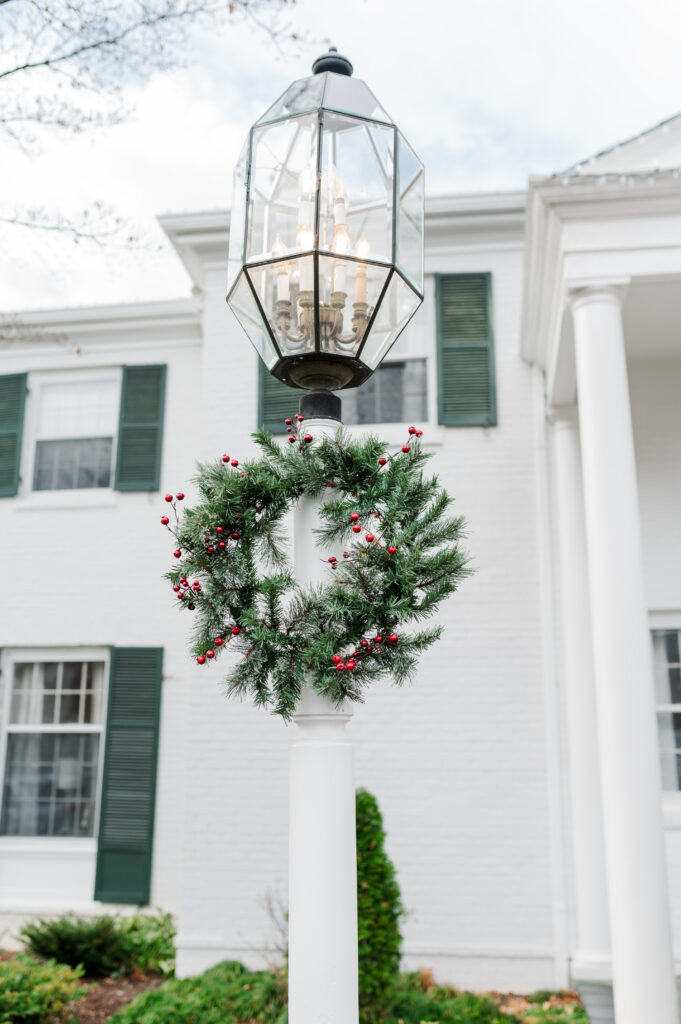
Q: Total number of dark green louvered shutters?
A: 5